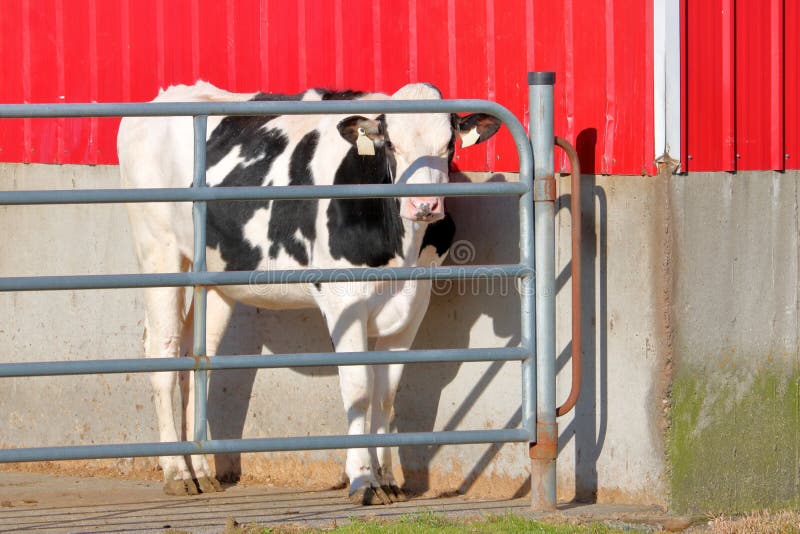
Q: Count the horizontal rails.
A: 5